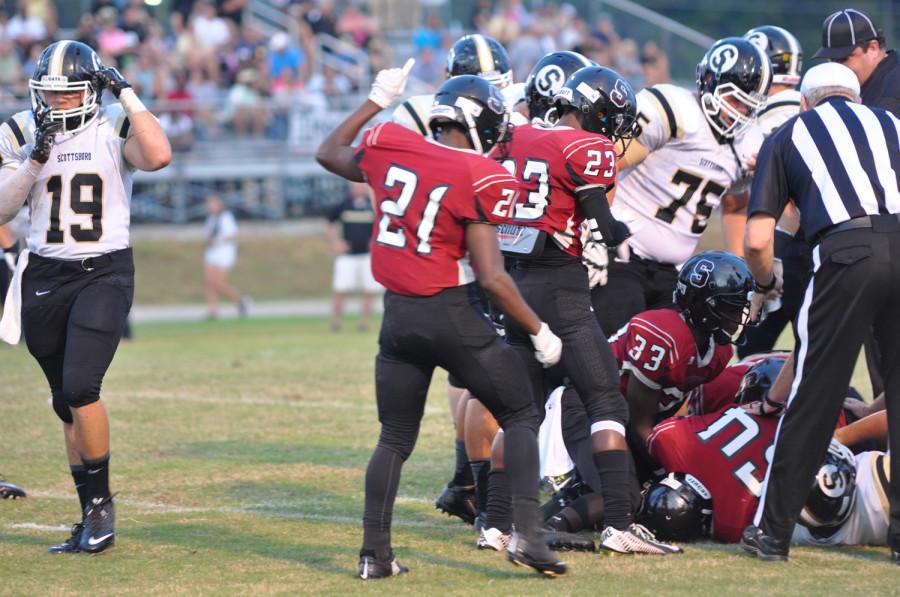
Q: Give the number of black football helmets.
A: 11